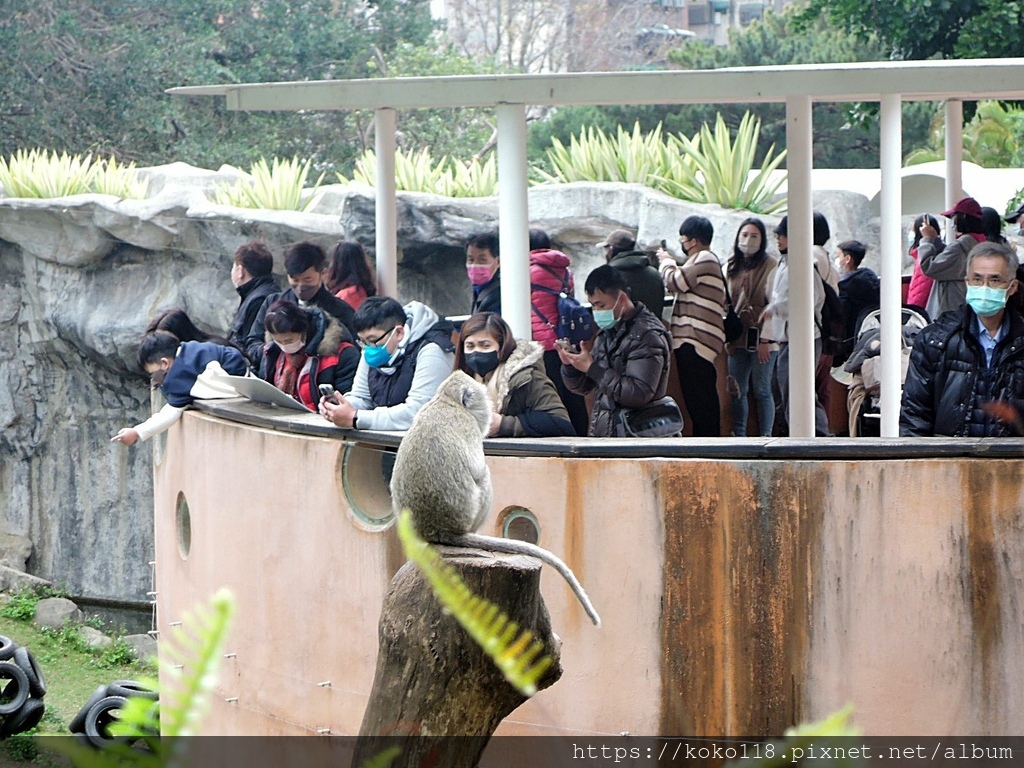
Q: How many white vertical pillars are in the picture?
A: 5